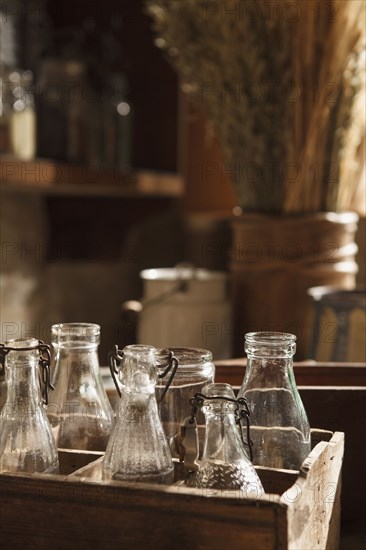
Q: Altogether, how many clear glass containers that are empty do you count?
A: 6